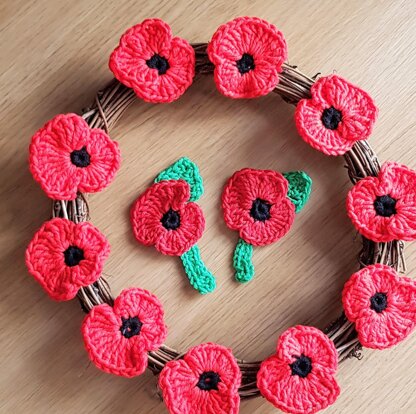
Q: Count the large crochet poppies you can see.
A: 10